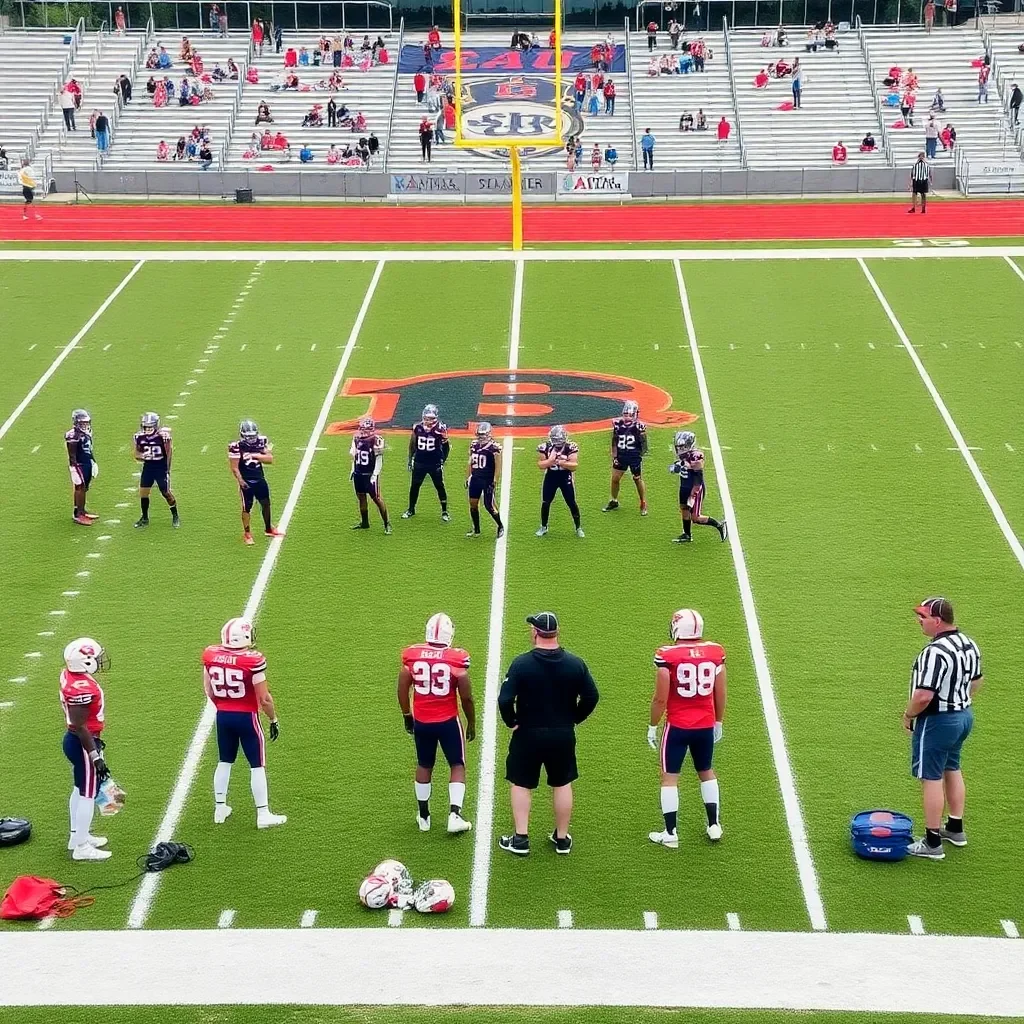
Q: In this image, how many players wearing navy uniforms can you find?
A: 9